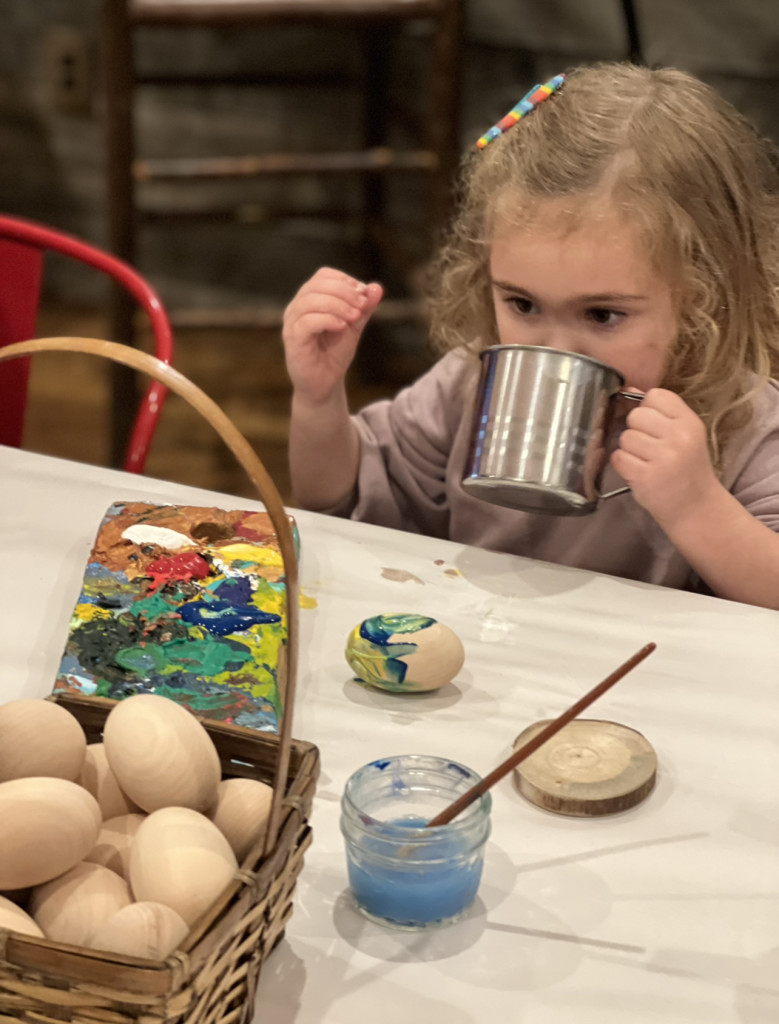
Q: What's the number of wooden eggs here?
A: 11